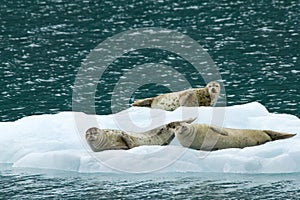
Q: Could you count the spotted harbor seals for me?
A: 3